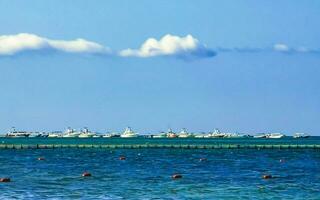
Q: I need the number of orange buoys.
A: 8